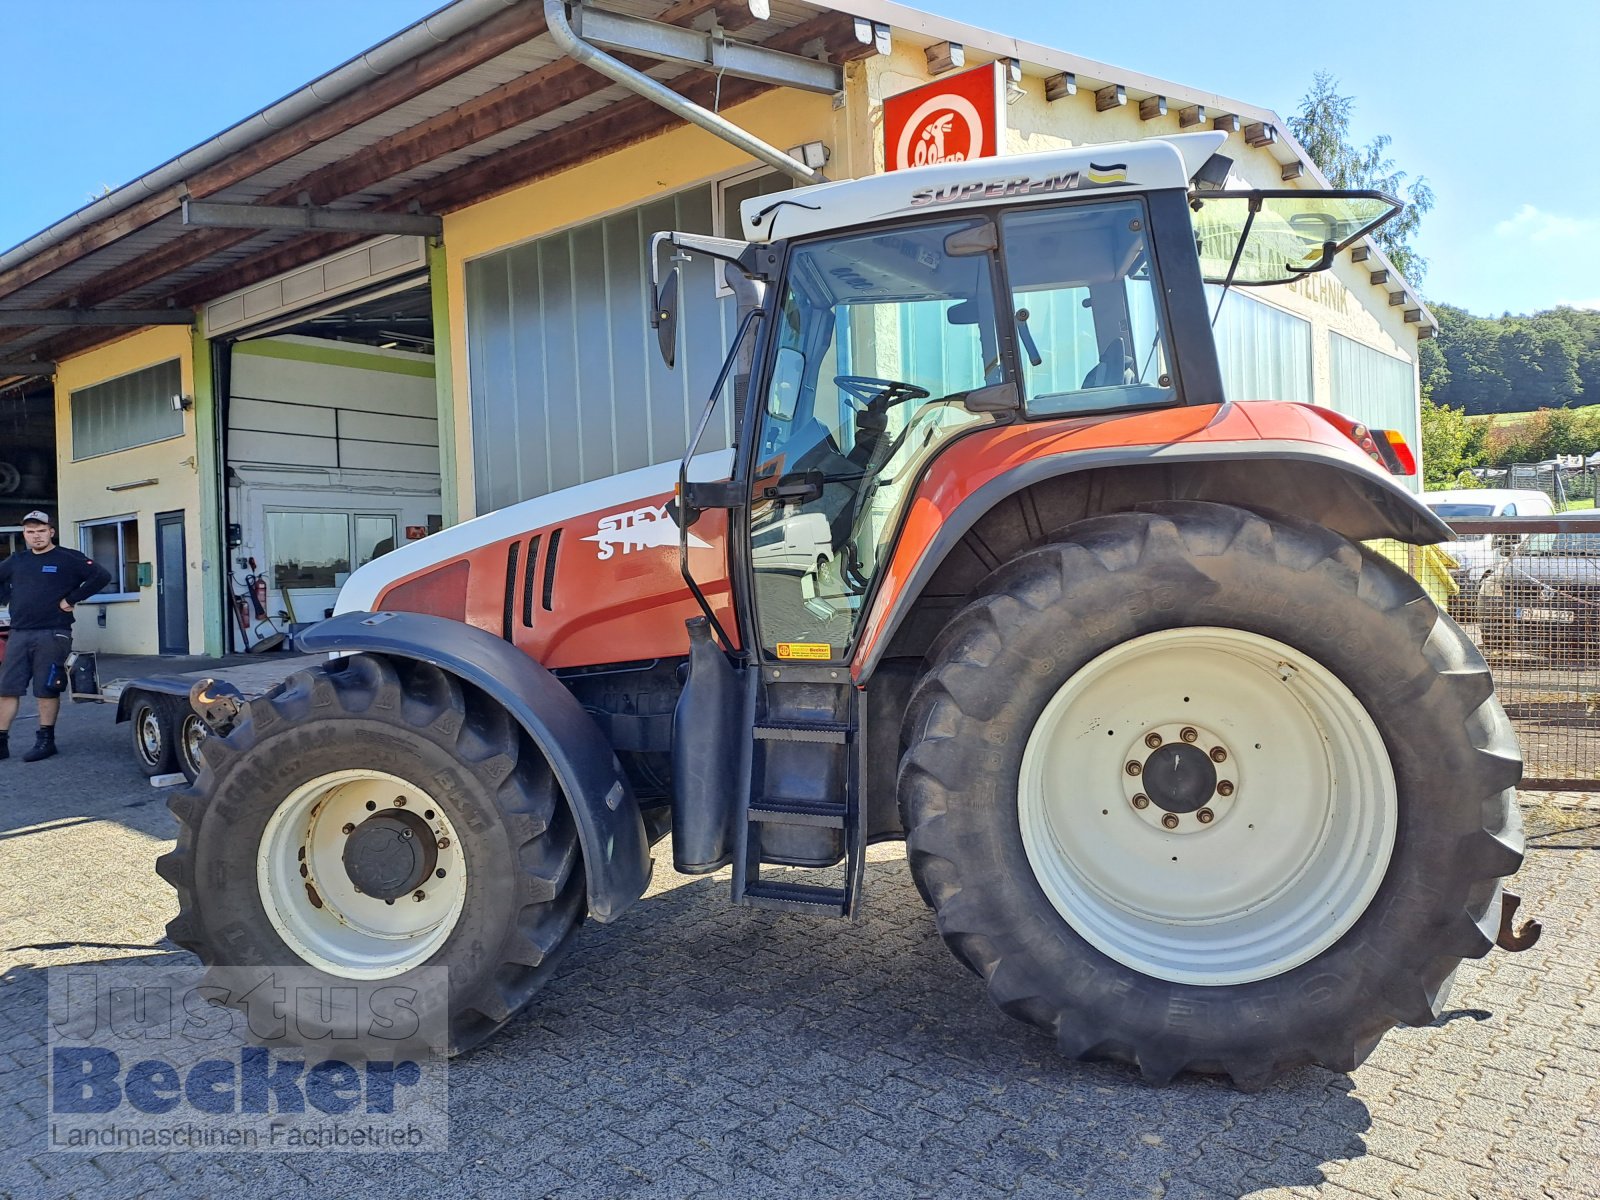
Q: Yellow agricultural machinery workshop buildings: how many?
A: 1